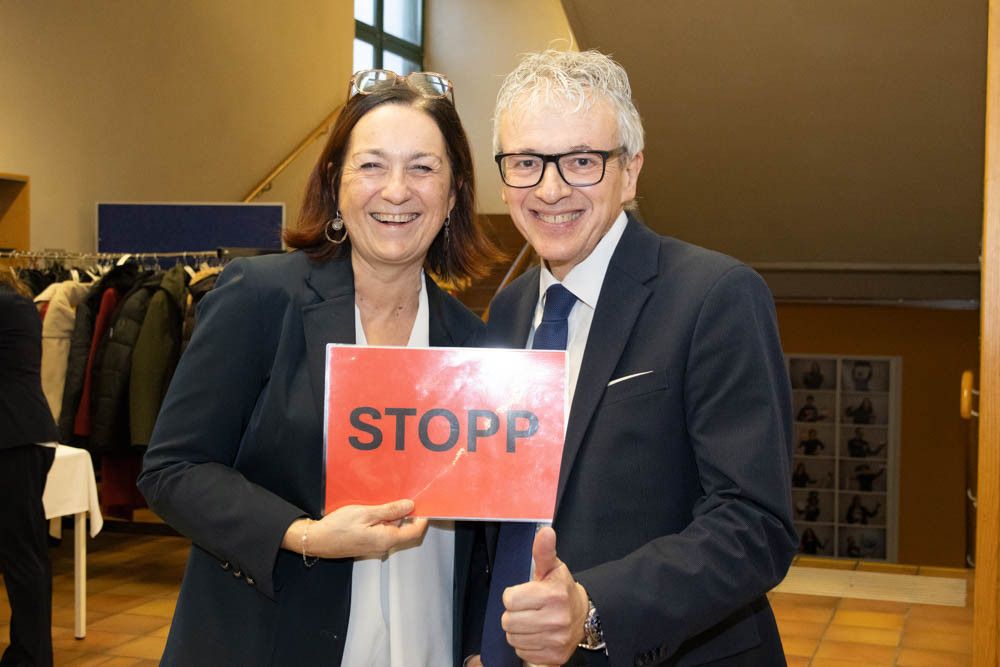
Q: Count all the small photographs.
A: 12